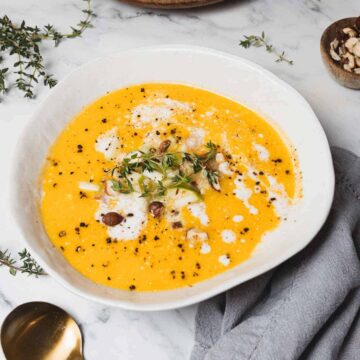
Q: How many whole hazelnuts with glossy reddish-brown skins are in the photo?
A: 2